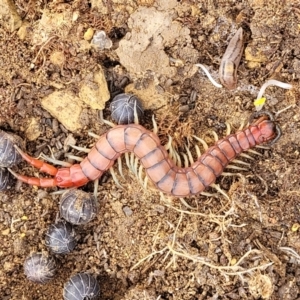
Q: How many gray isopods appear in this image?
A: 7